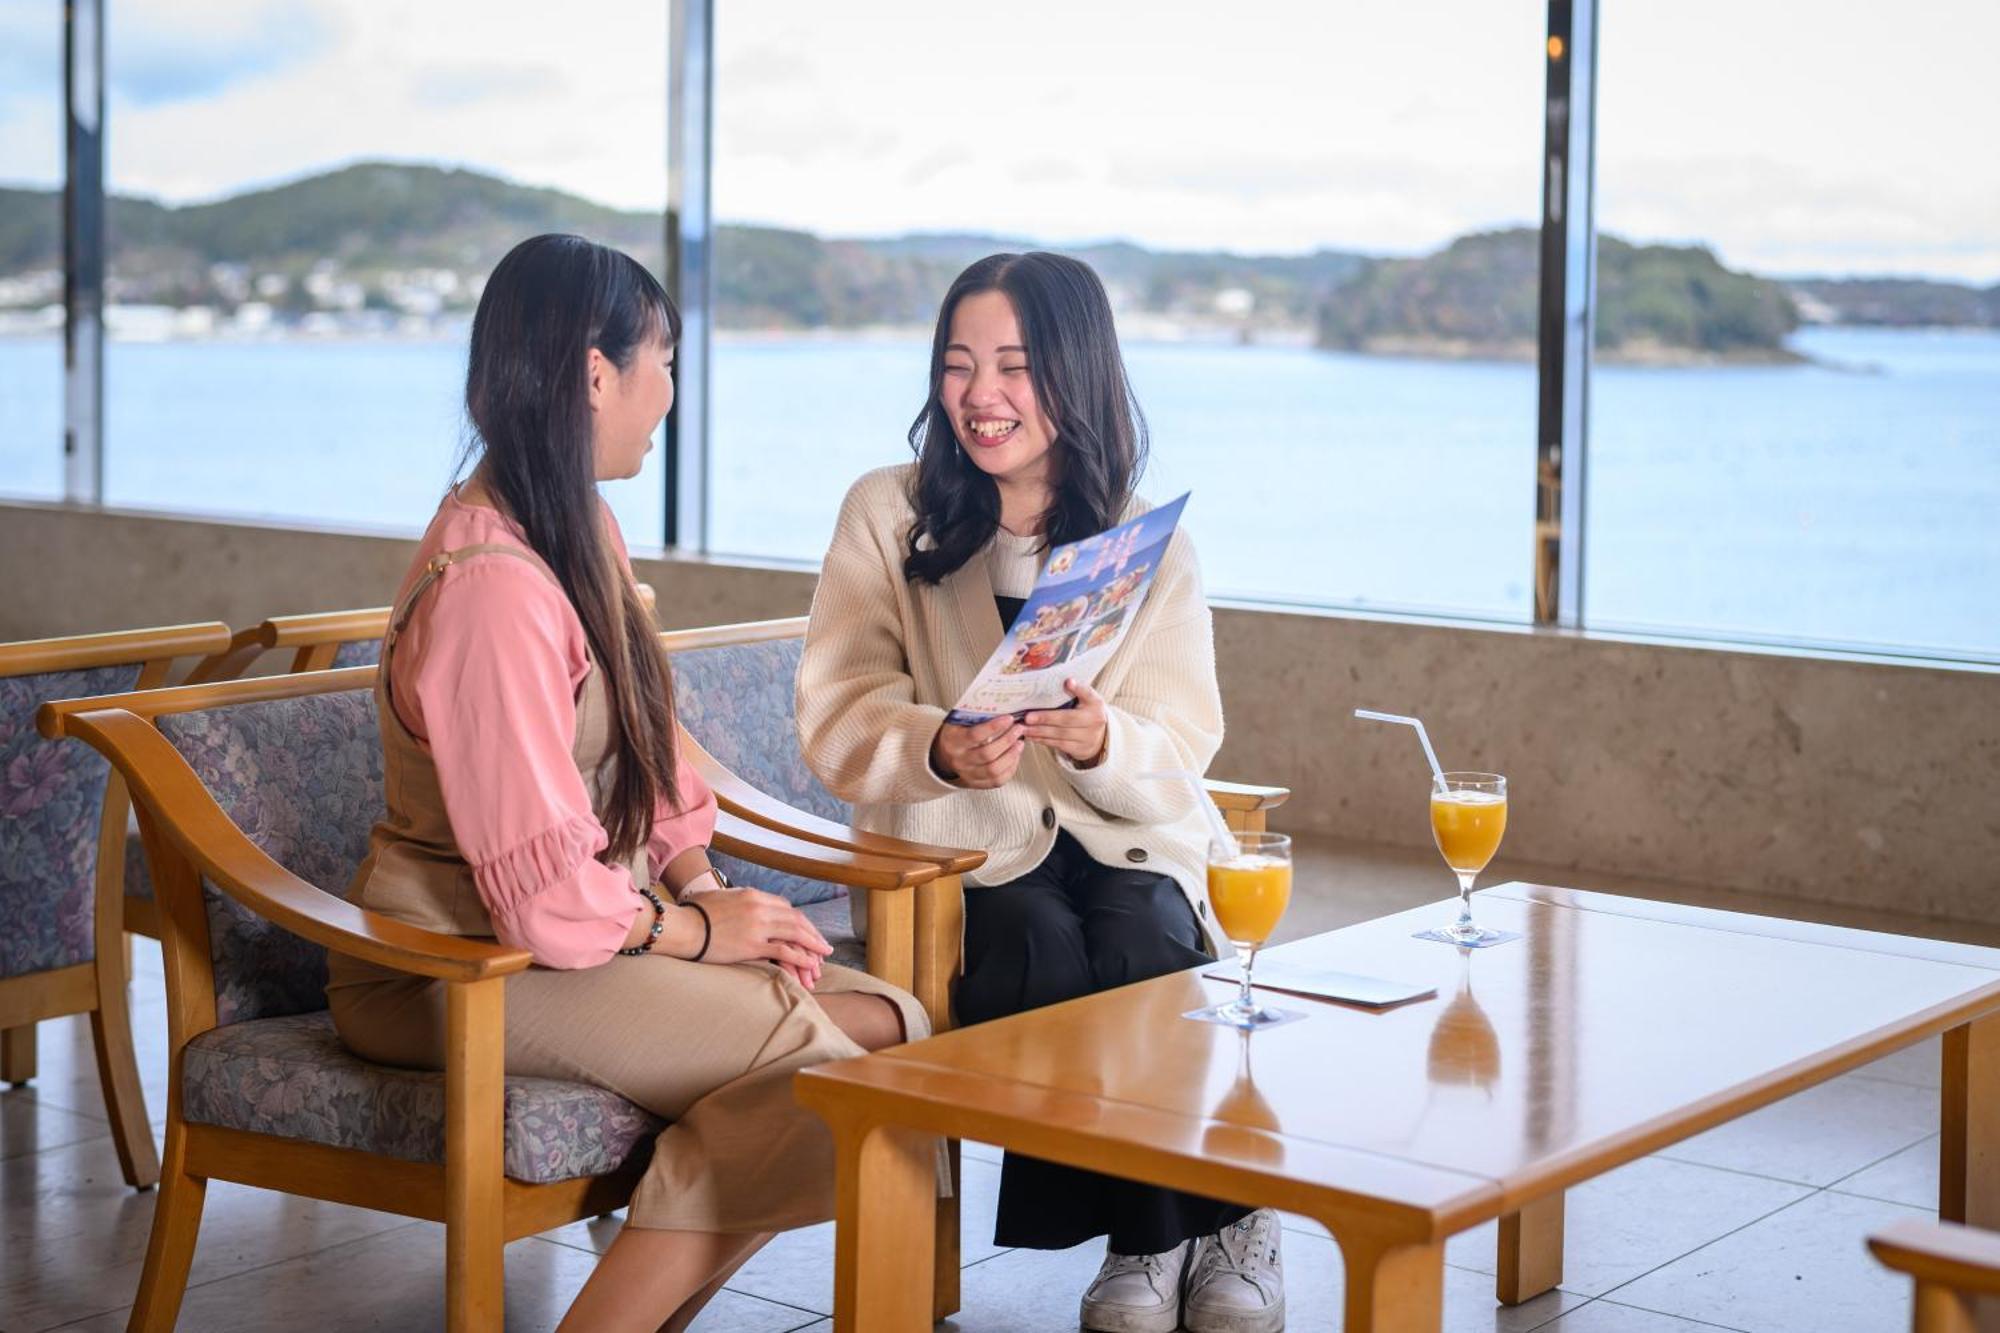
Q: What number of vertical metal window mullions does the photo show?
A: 3